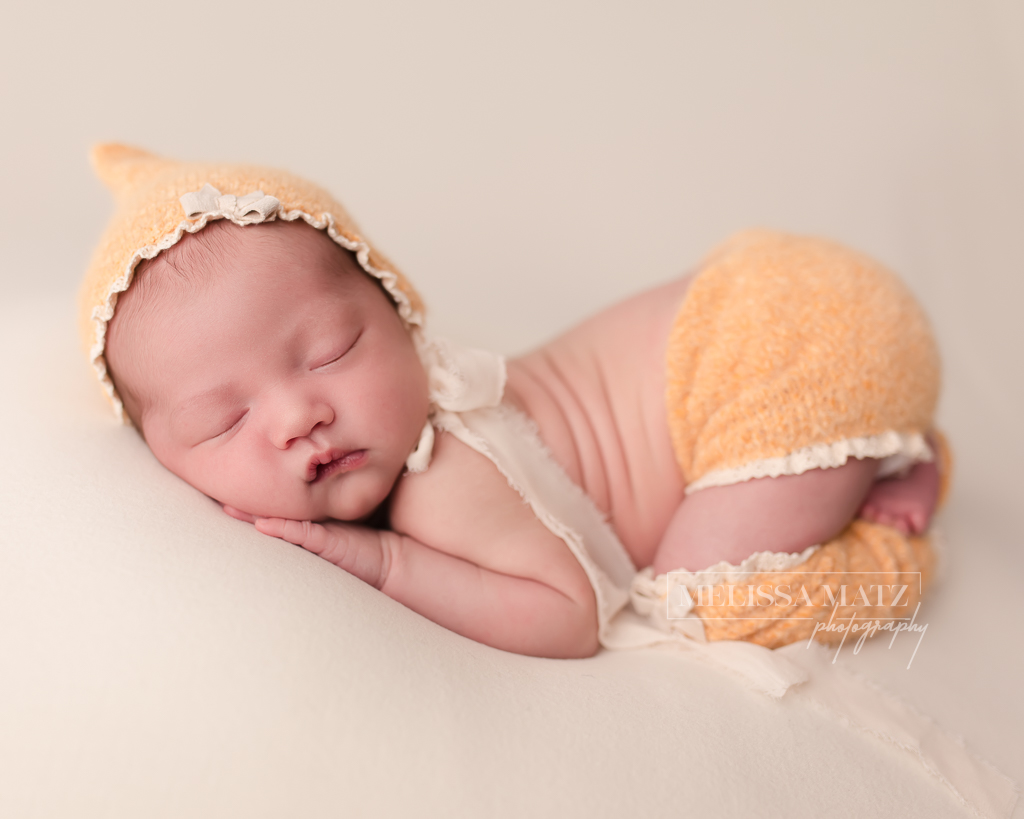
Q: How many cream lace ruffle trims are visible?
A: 3